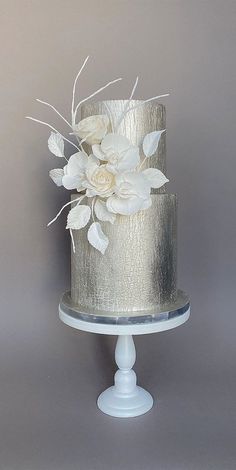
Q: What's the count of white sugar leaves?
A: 7